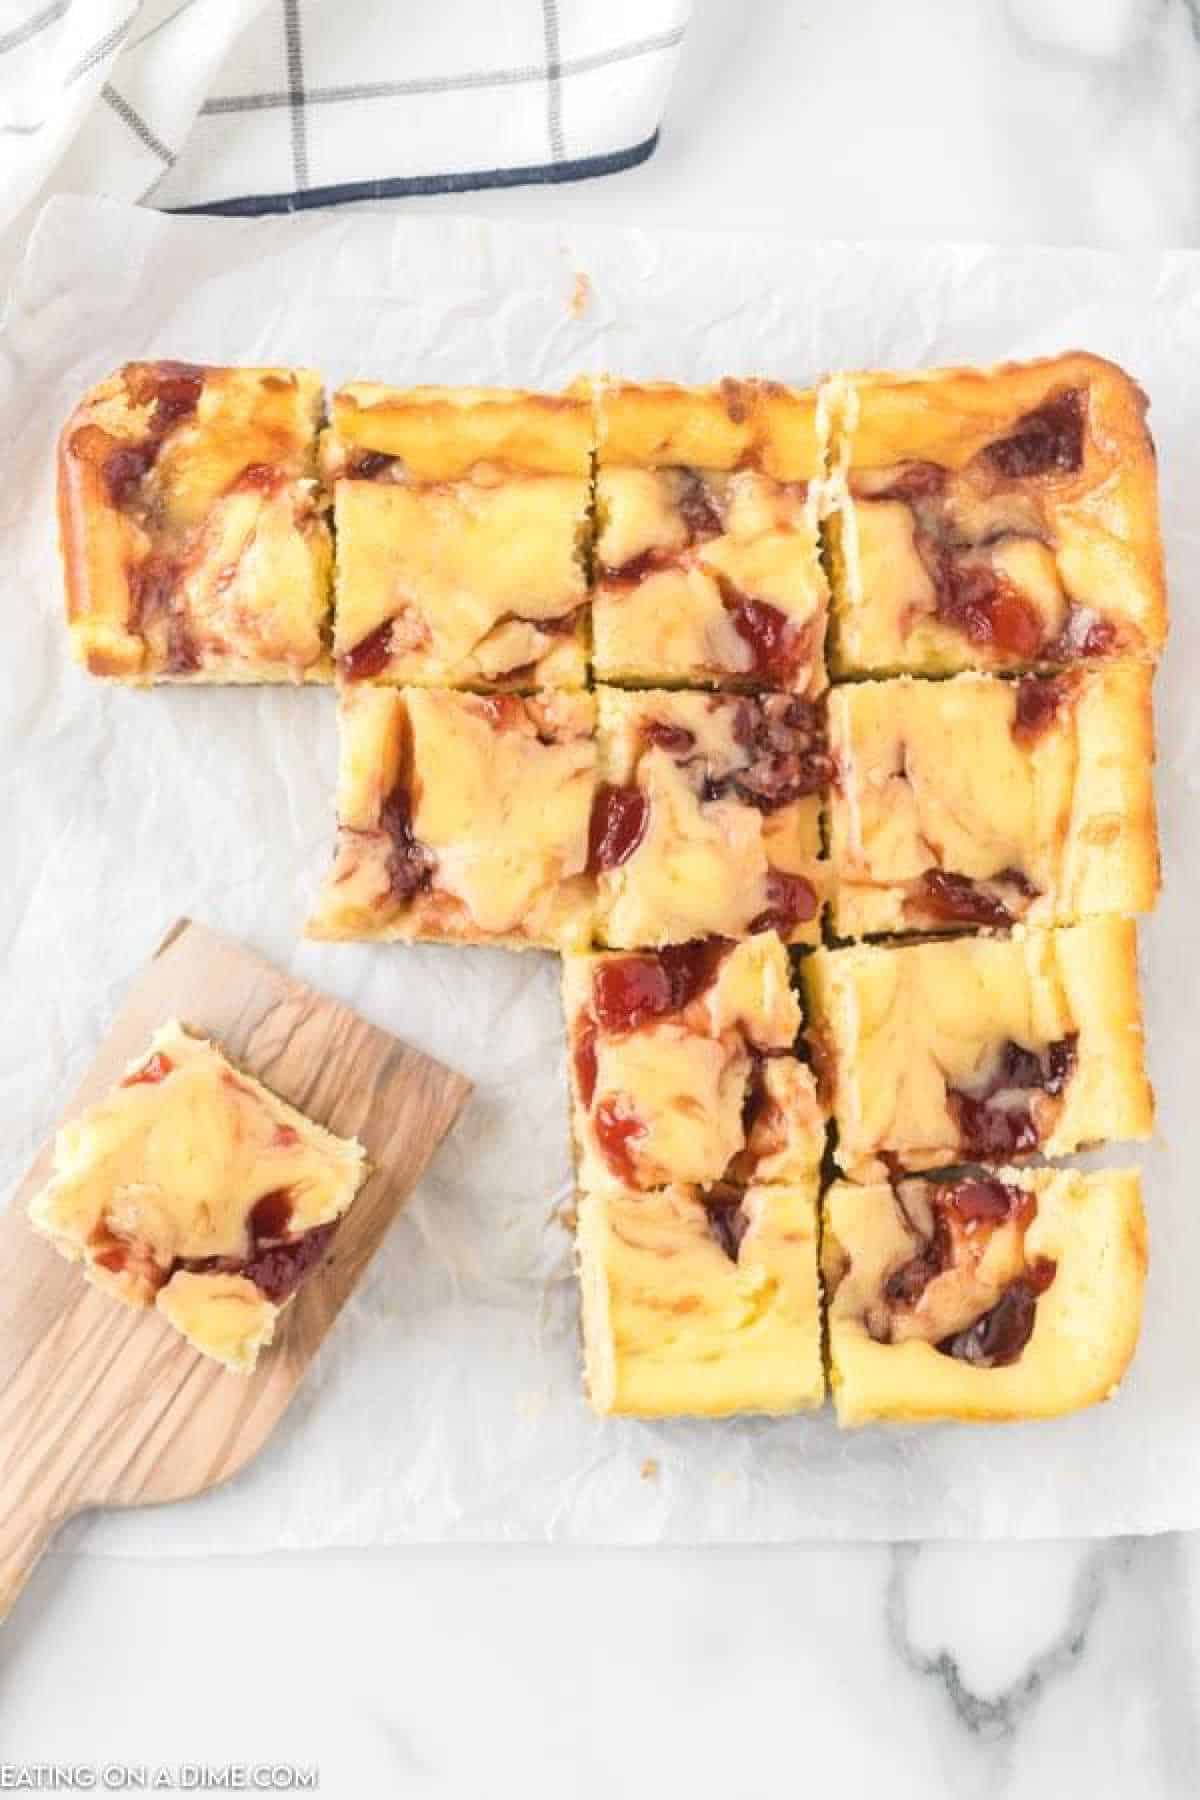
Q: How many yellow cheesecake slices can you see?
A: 12